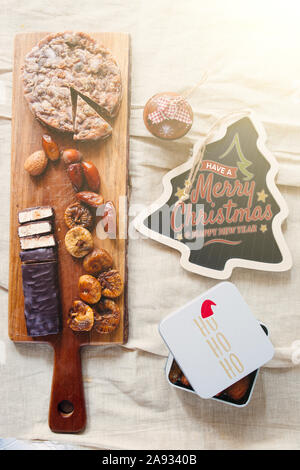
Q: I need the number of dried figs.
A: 7